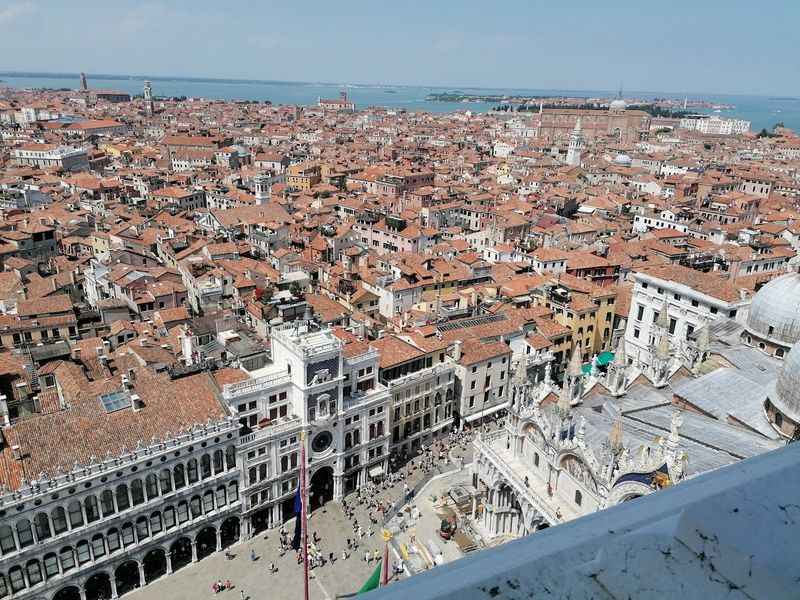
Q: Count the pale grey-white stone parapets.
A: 1